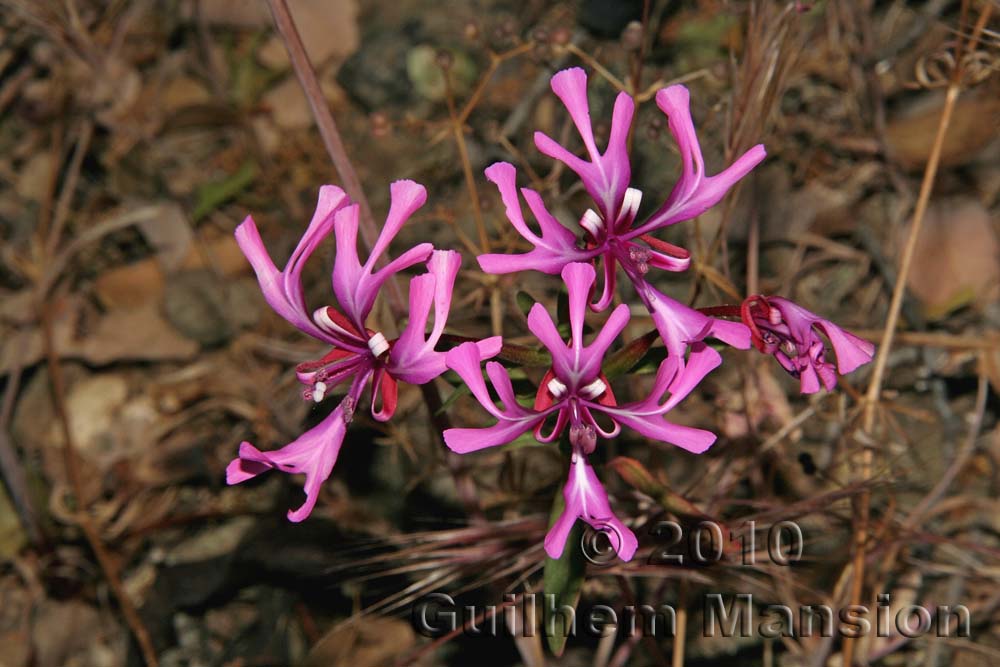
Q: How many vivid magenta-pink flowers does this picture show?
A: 4